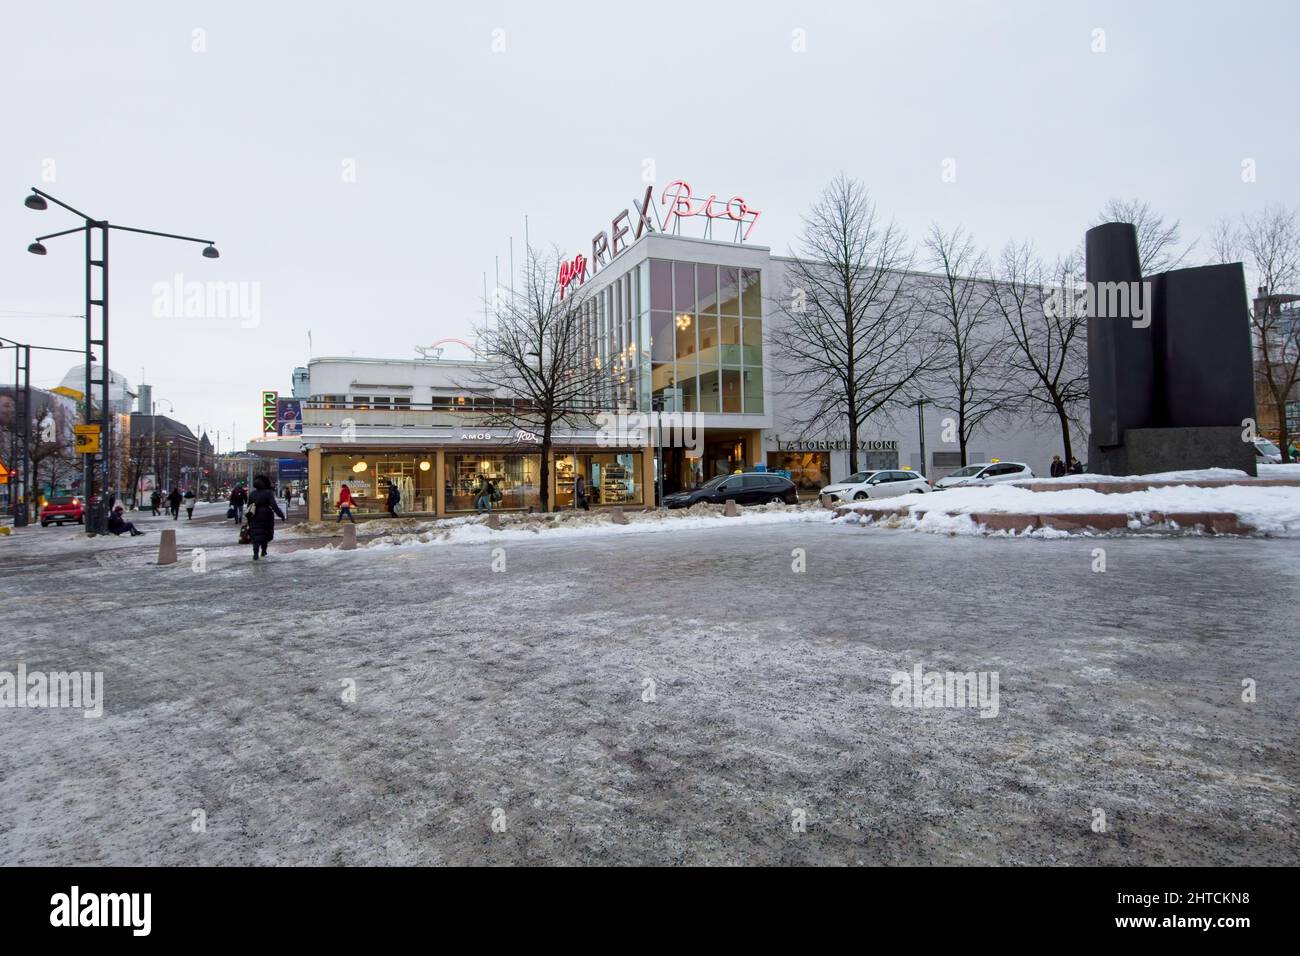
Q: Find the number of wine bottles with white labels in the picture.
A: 0